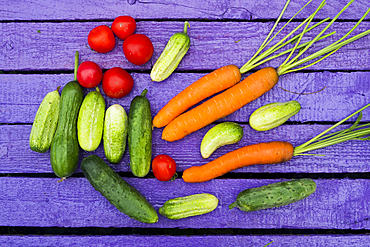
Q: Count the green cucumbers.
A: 11